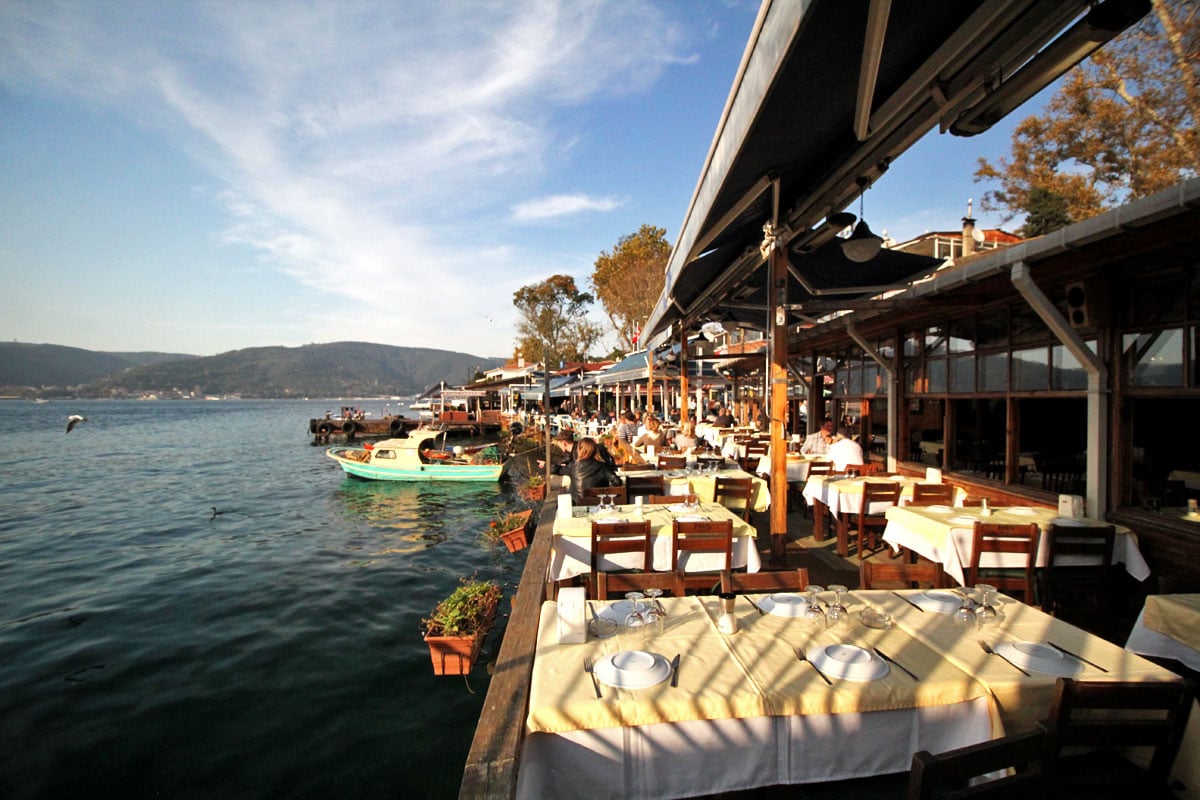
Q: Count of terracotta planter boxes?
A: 3